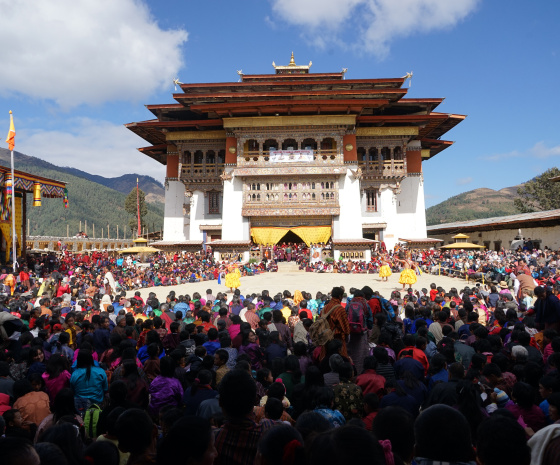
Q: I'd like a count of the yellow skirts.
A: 3